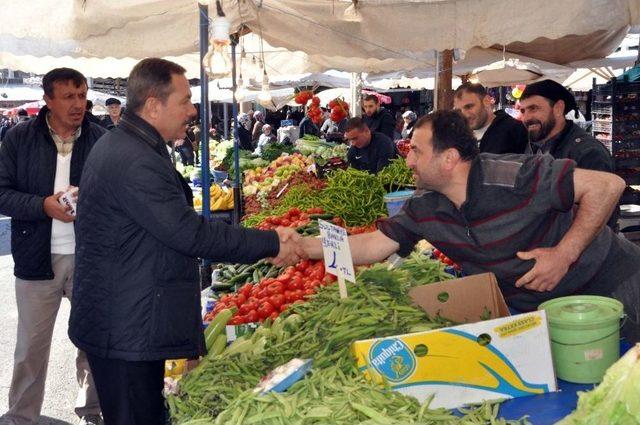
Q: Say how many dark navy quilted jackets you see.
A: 2